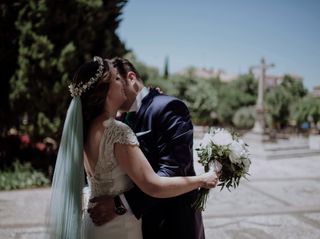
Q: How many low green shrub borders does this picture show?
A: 1